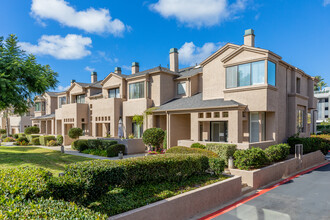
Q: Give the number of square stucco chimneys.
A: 6